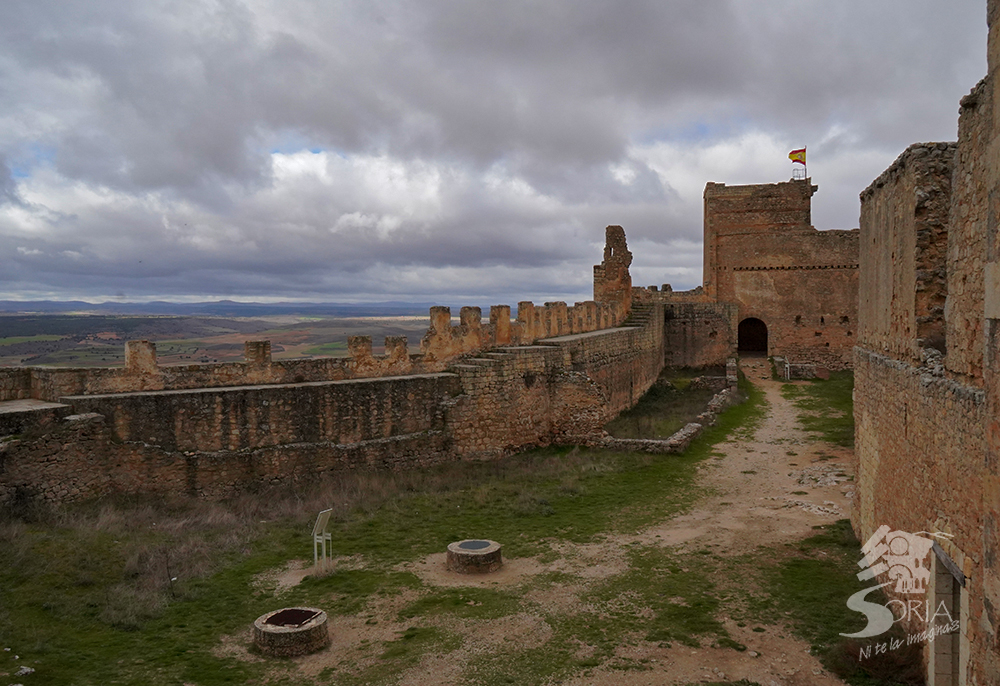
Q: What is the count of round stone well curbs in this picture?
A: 2